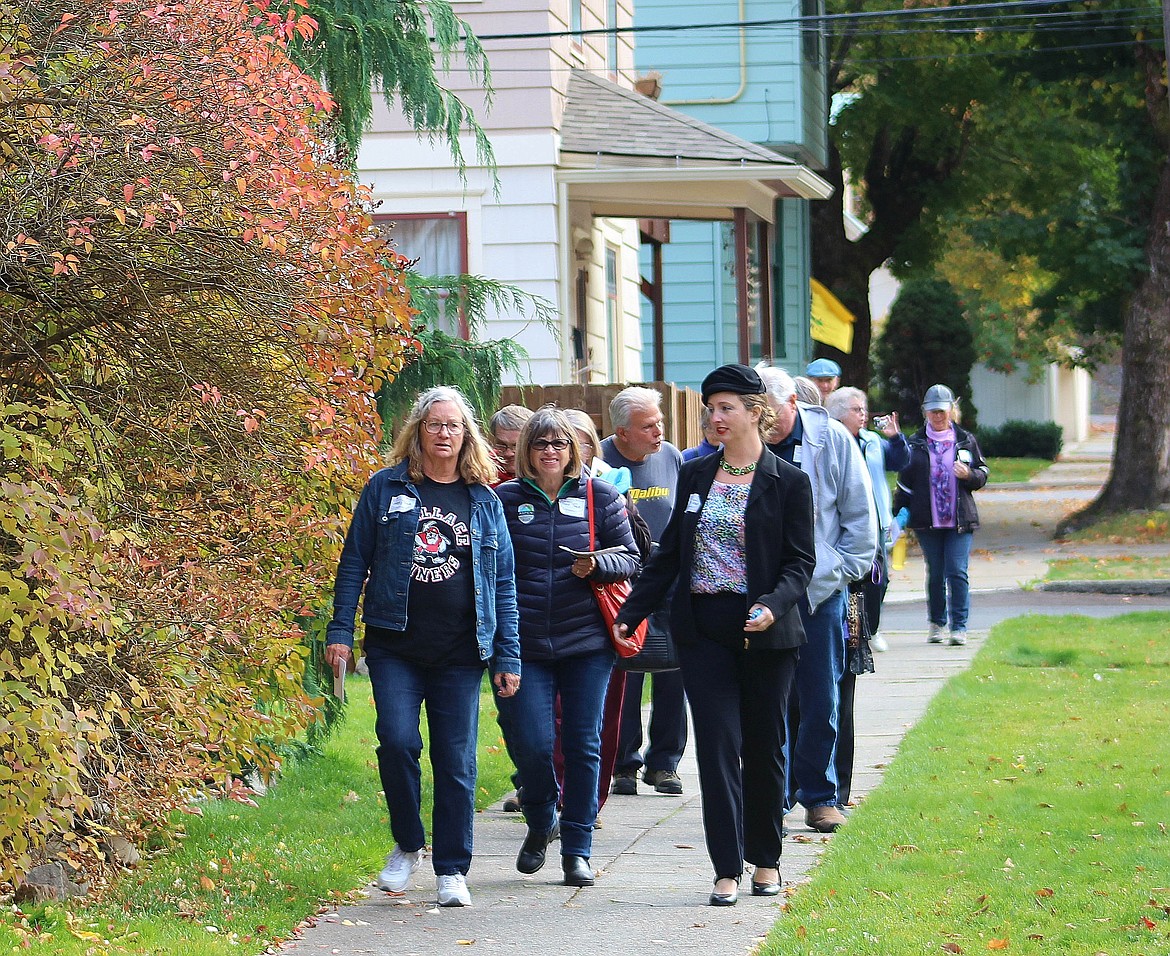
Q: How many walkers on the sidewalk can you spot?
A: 12